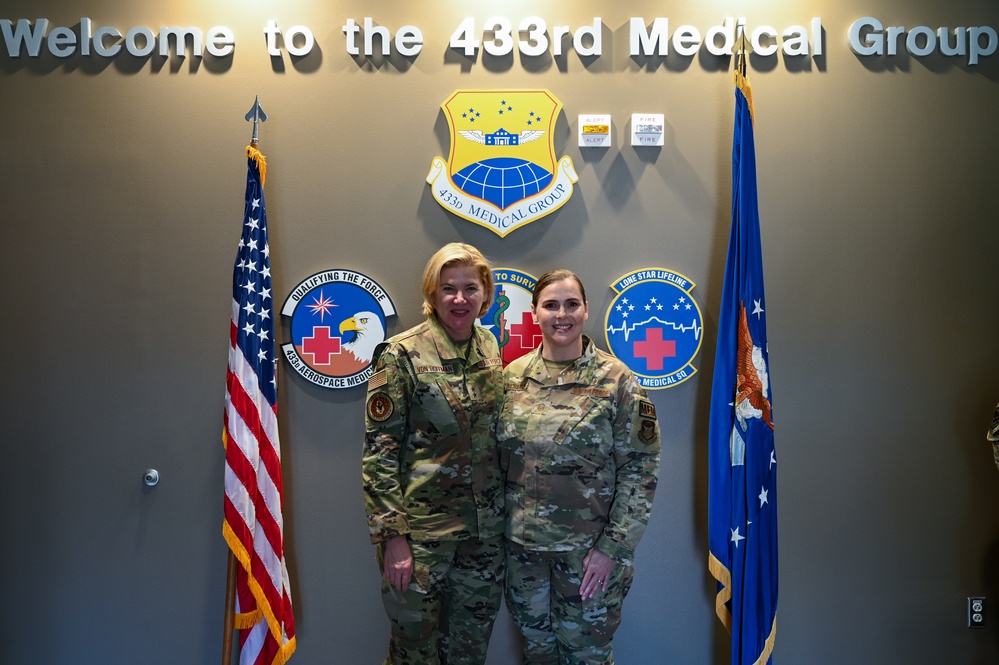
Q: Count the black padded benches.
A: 0